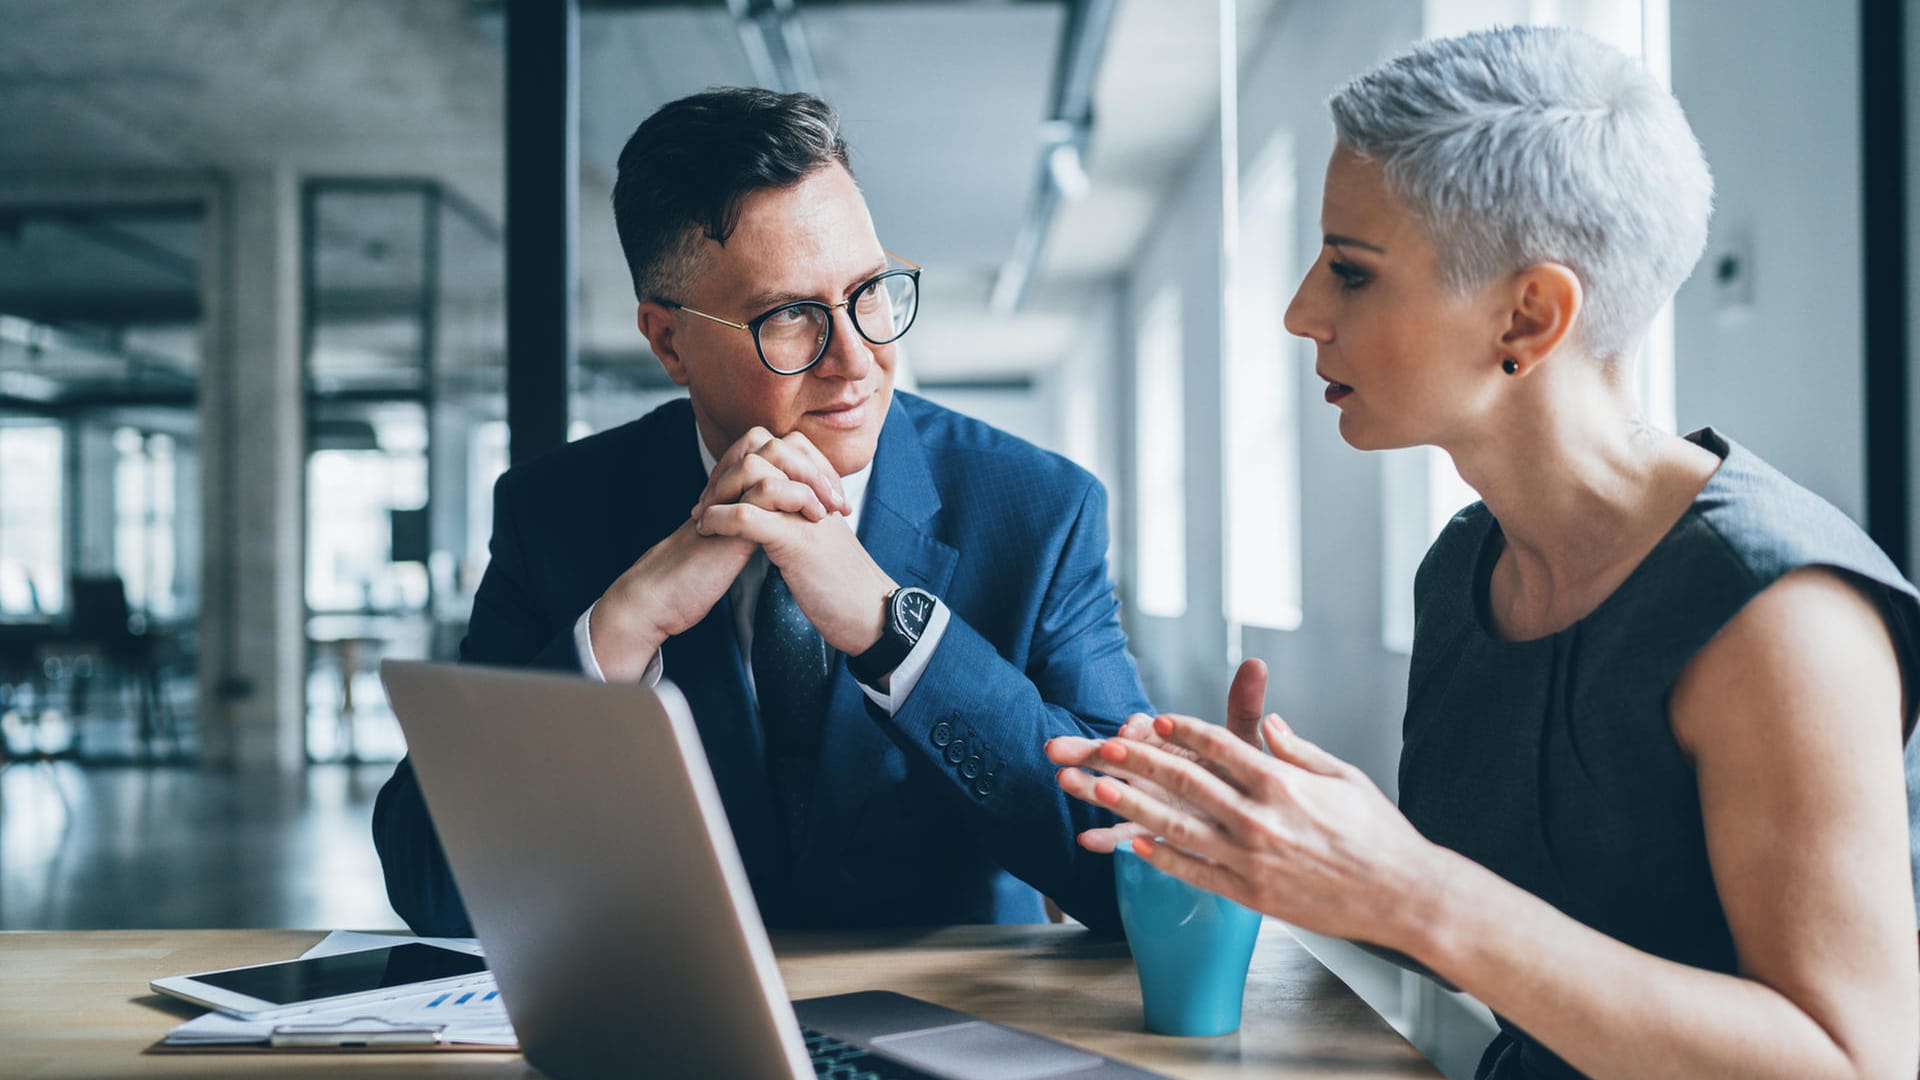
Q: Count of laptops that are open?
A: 1